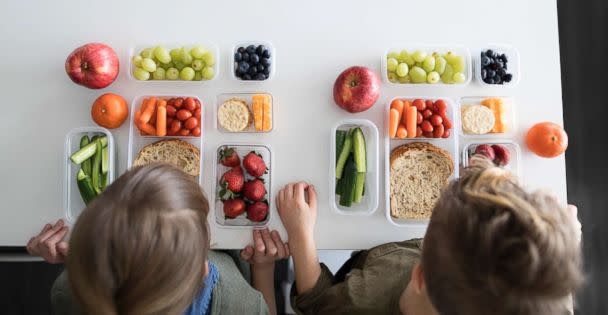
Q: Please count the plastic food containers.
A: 12